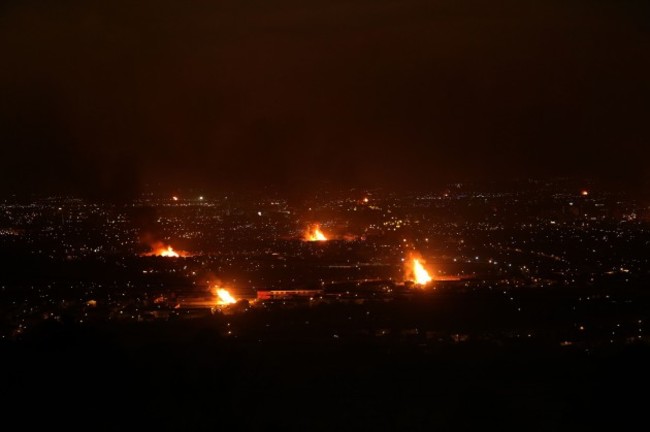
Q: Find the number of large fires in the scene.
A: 4